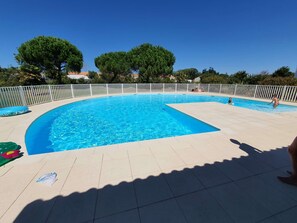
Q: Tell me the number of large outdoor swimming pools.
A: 1